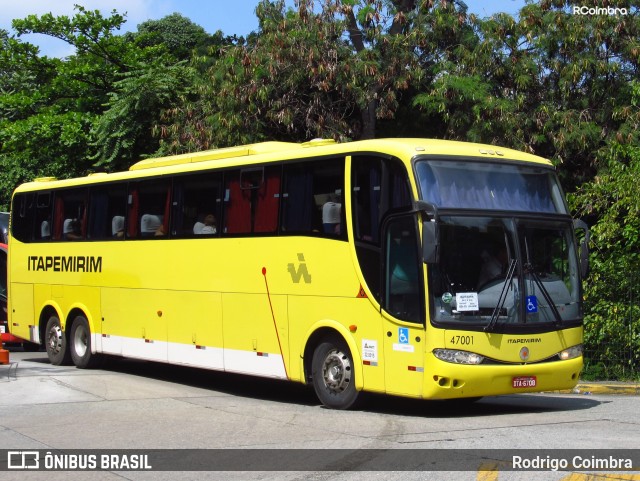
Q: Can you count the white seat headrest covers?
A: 6